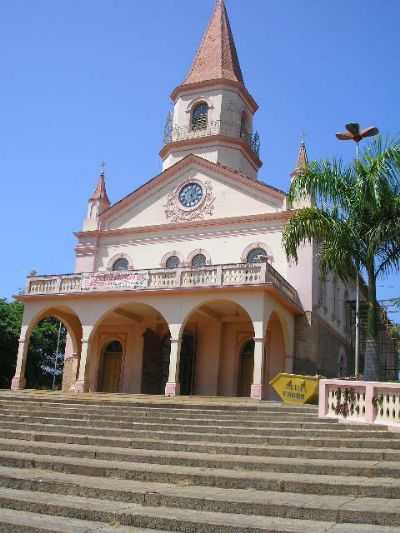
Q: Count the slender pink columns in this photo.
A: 4